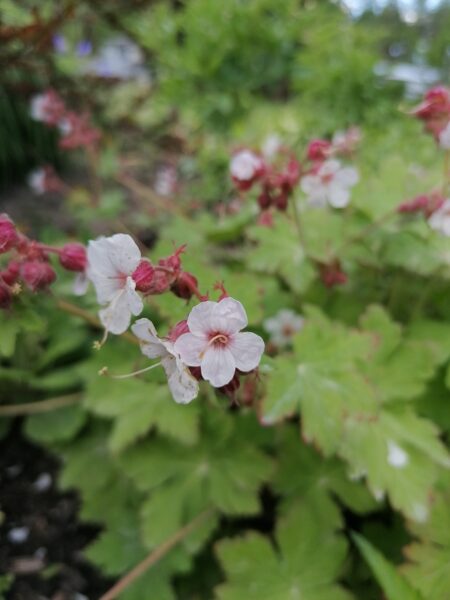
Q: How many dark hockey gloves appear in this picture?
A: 0